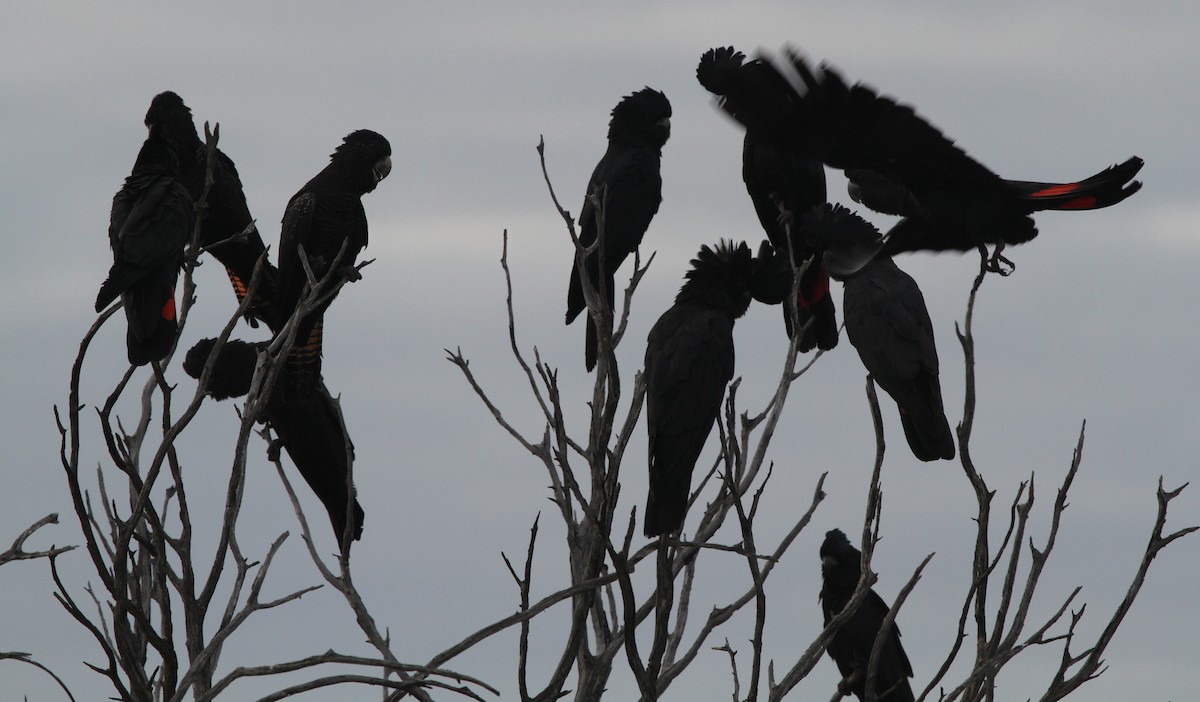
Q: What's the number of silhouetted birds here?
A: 10